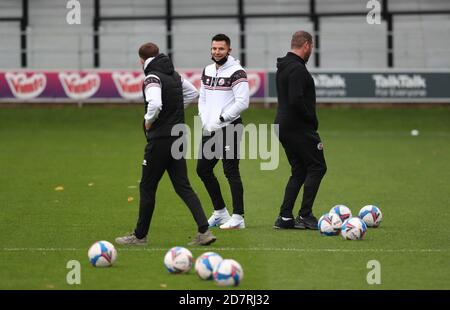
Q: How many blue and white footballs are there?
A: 8